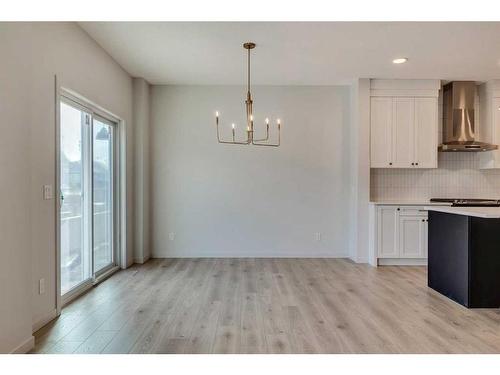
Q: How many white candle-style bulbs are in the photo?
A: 6